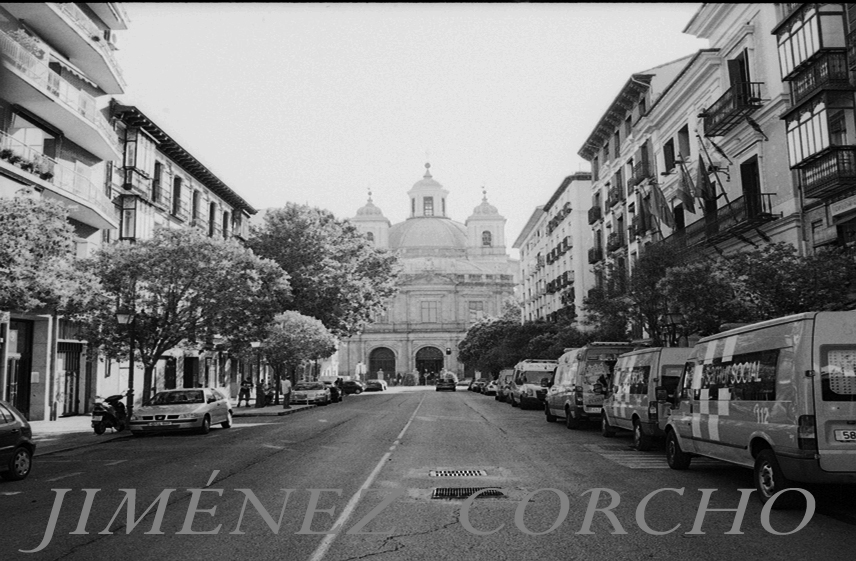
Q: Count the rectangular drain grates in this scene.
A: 2